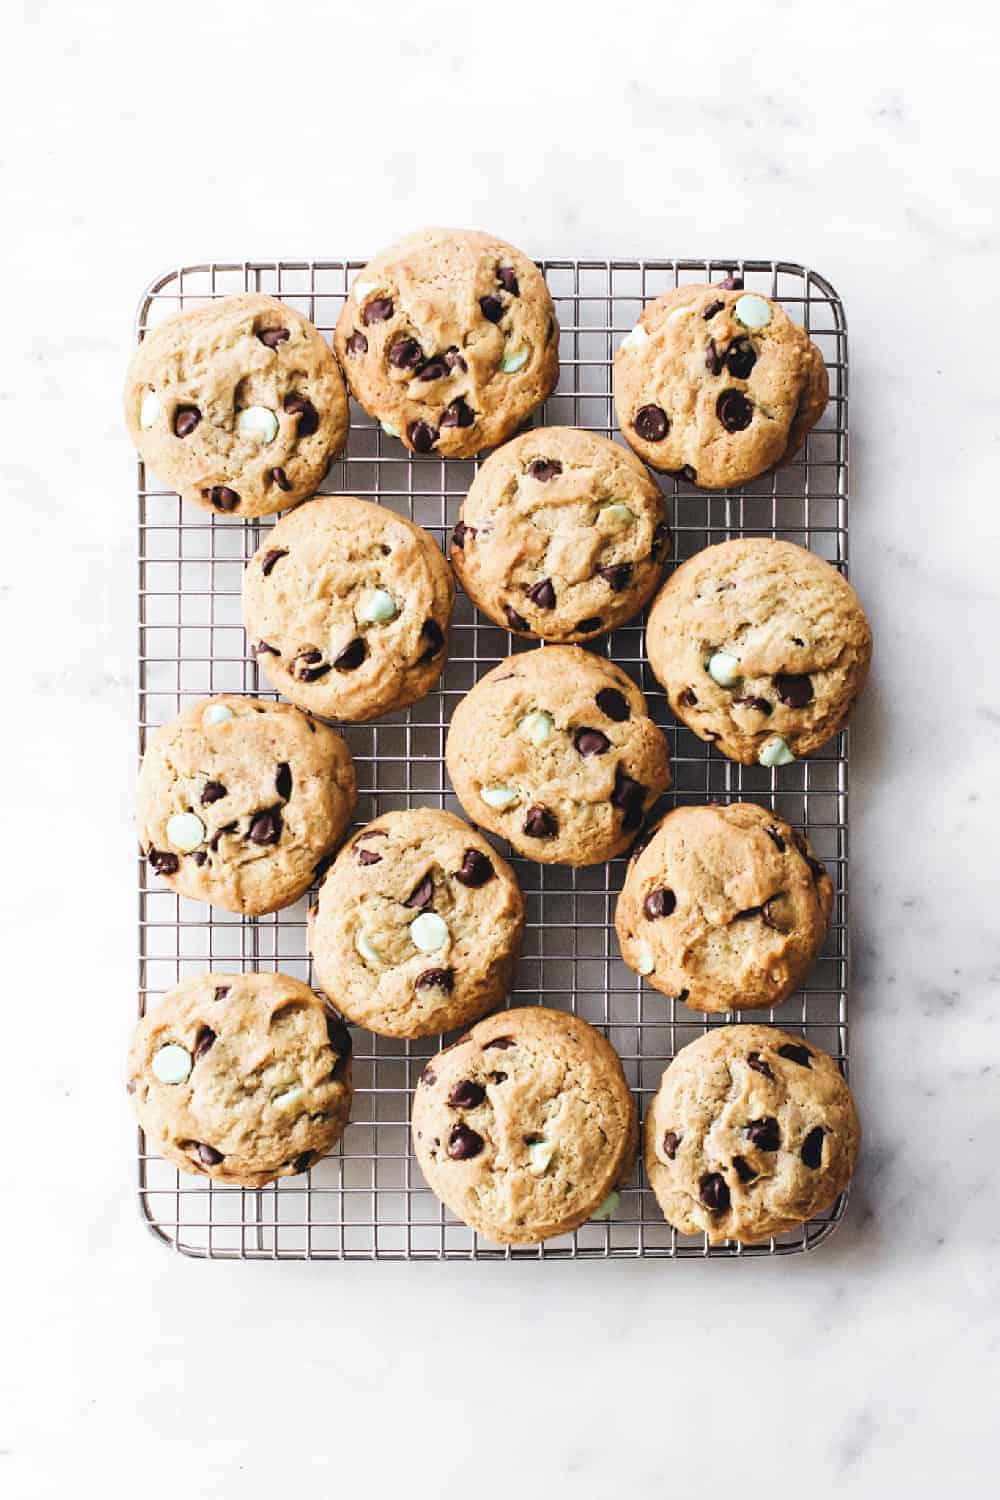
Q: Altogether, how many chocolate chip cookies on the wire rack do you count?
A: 13